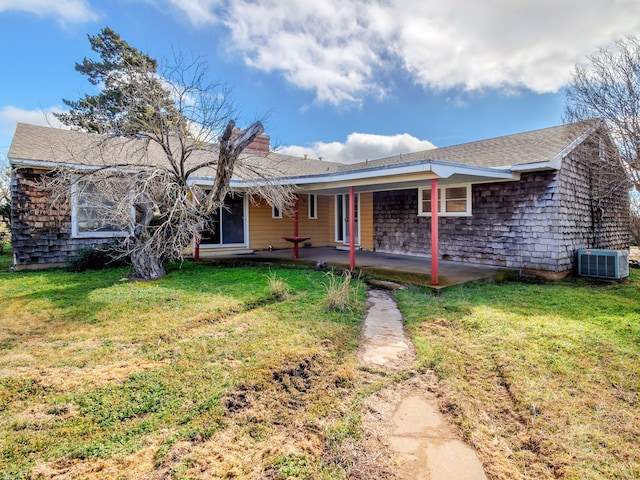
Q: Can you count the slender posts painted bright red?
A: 4